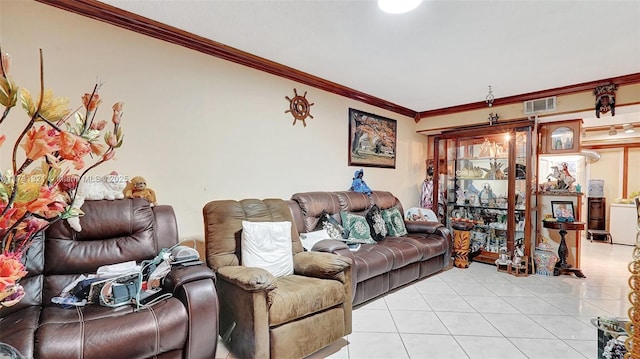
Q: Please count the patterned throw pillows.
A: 4